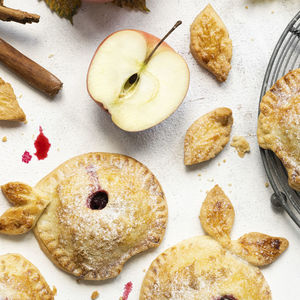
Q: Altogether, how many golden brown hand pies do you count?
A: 4